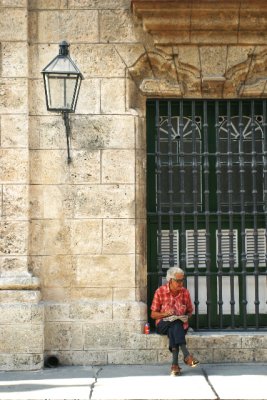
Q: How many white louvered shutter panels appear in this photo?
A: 4